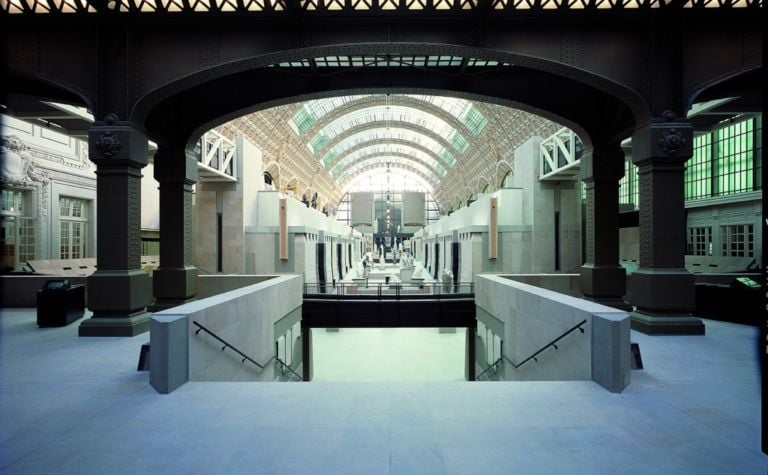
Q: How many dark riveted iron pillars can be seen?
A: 4